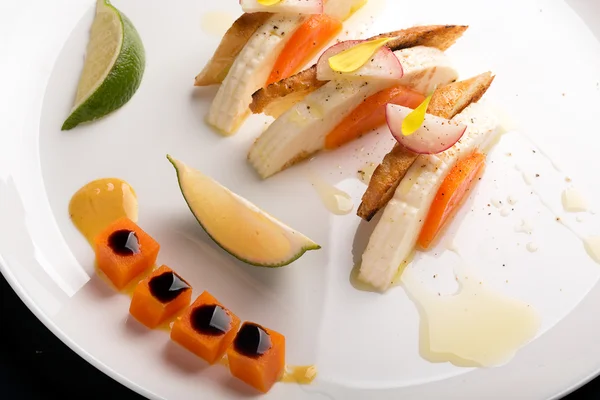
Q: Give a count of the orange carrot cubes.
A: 4